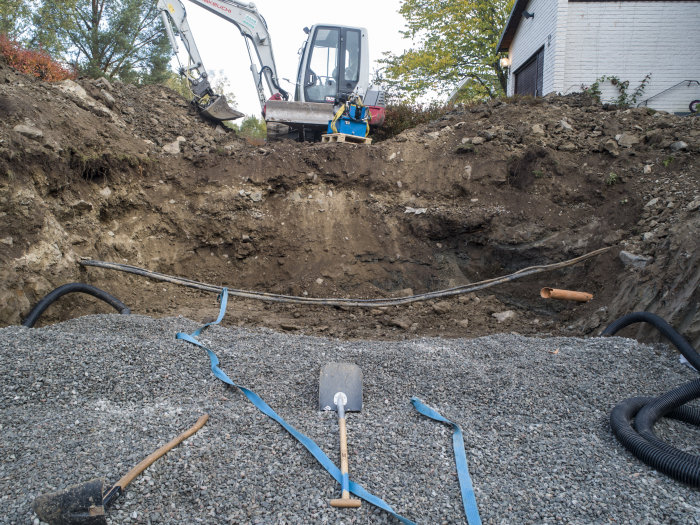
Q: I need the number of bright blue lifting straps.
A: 2